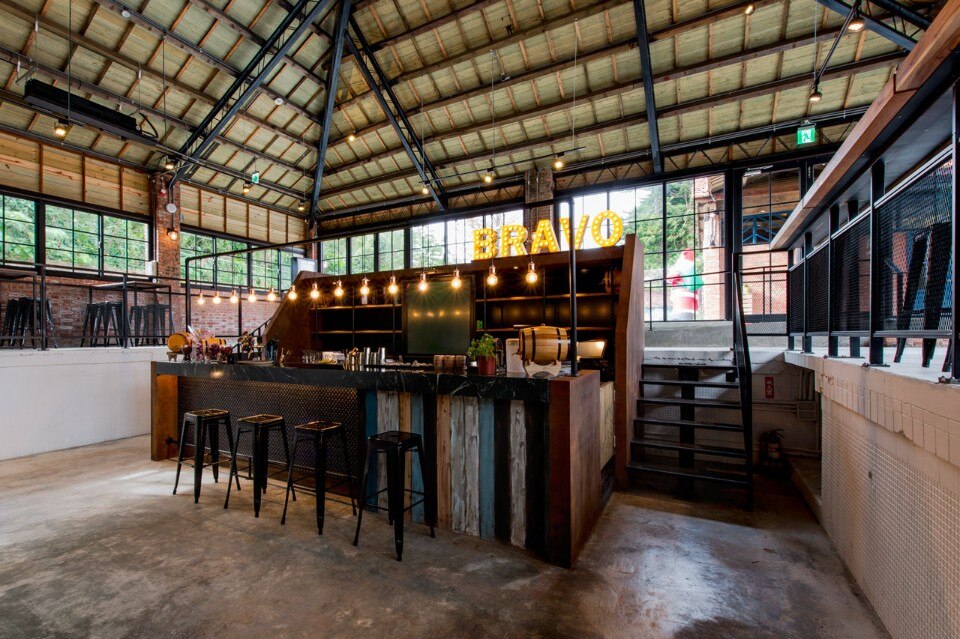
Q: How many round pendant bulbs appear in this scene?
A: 14